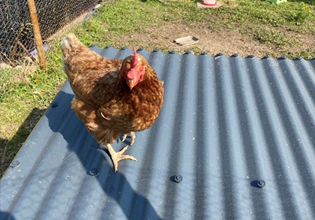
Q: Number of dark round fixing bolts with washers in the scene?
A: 5